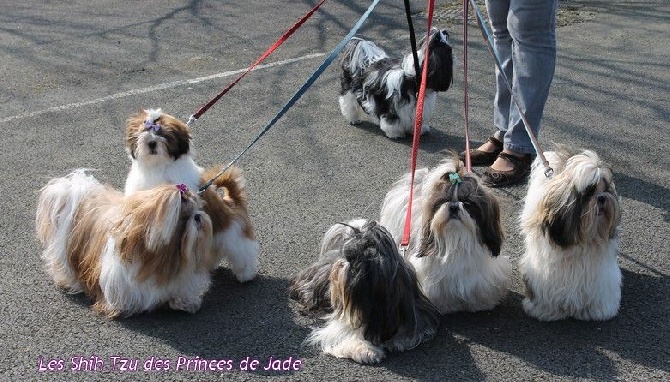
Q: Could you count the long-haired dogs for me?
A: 6